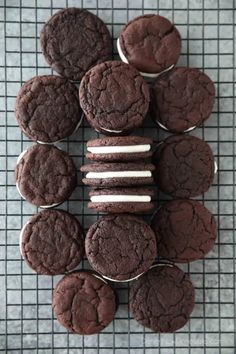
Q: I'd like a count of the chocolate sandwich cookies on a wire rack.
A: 15